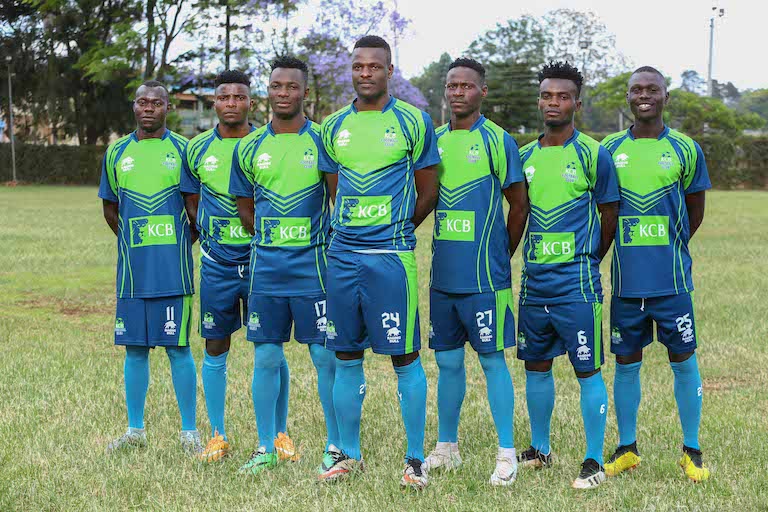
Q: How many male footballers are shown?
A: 7